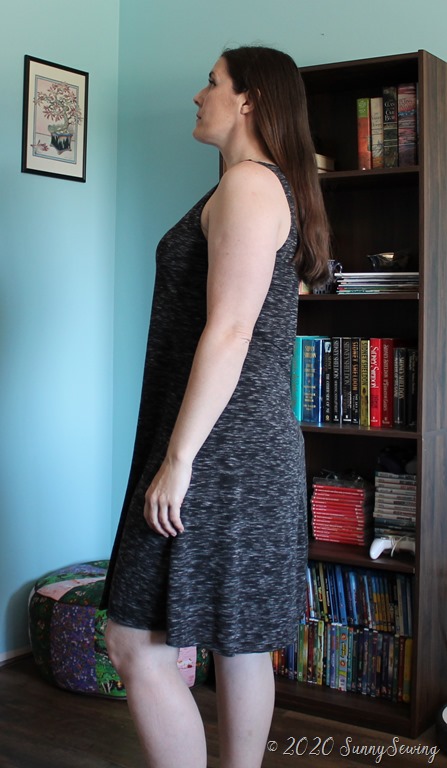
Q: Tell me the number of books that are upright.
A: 15